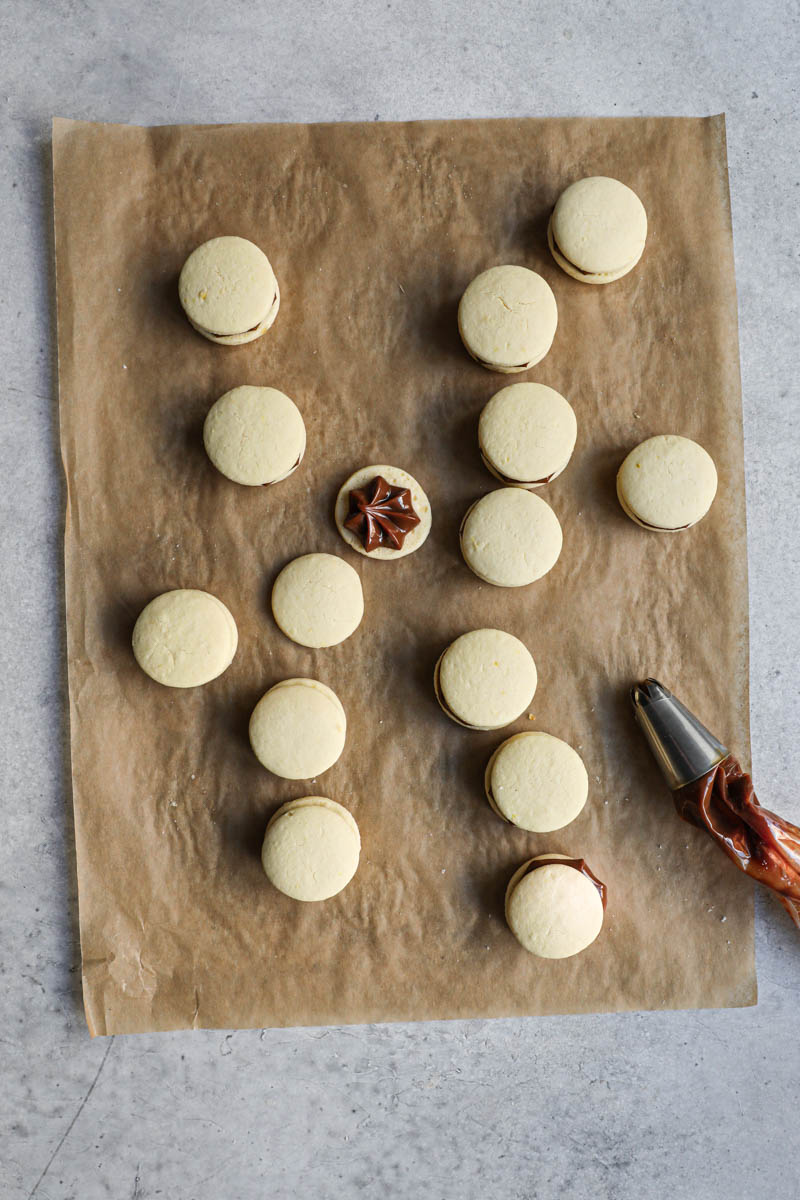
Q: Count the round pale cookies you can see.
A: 15